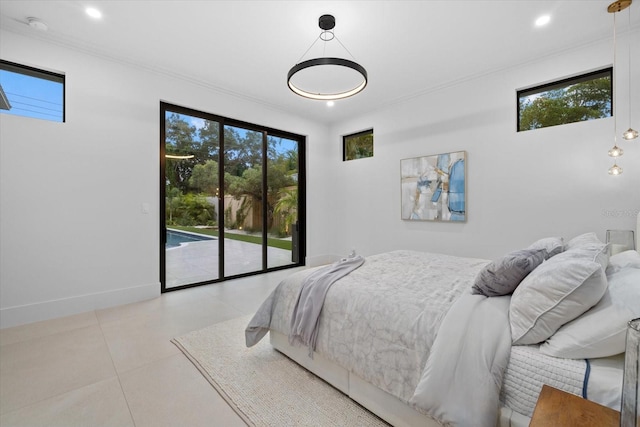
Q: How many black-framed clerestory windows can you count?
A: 3